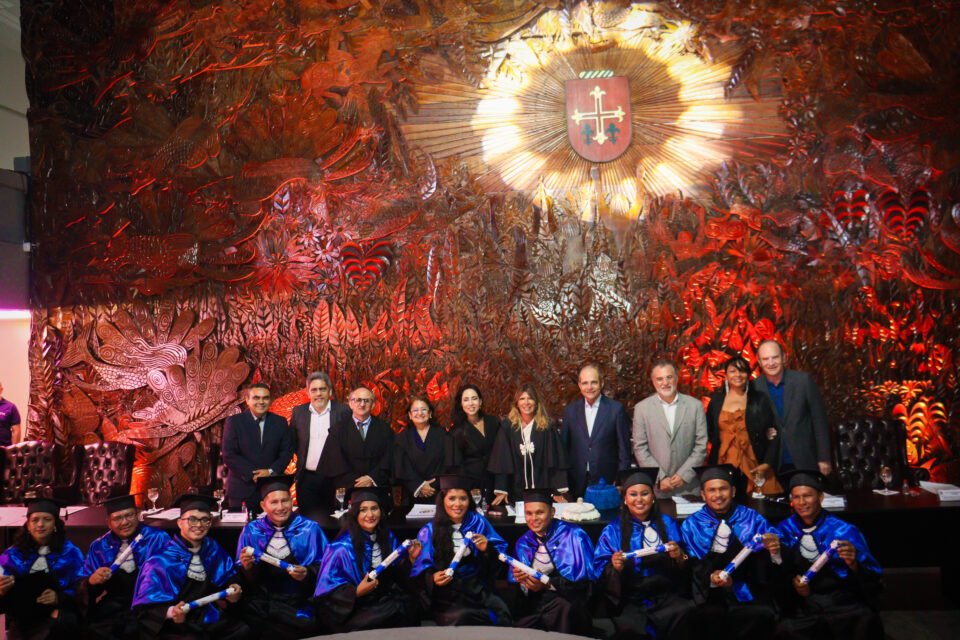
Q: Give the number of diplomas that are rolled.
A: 9